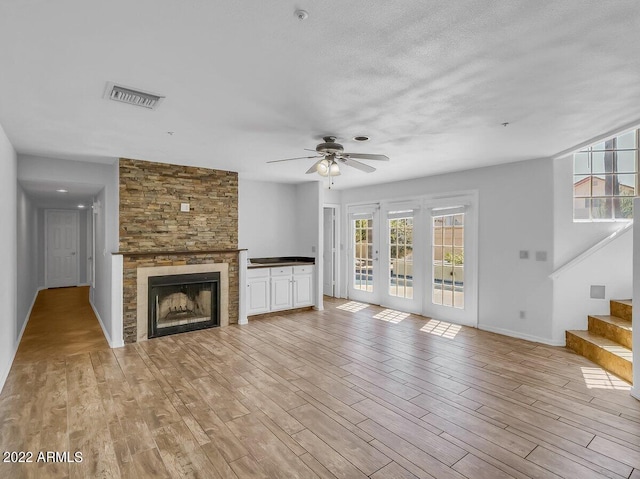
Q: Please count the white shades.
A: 3